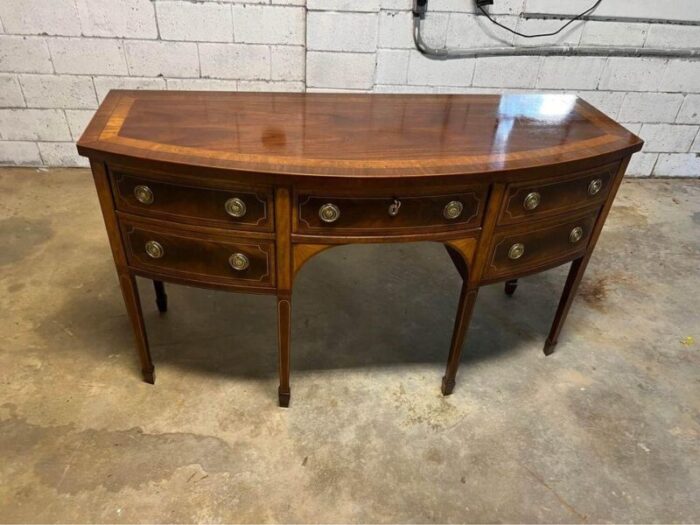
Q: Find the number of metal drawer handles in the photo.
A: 10